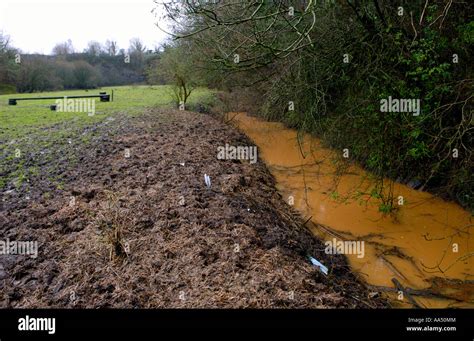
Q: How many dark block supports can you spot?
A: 3